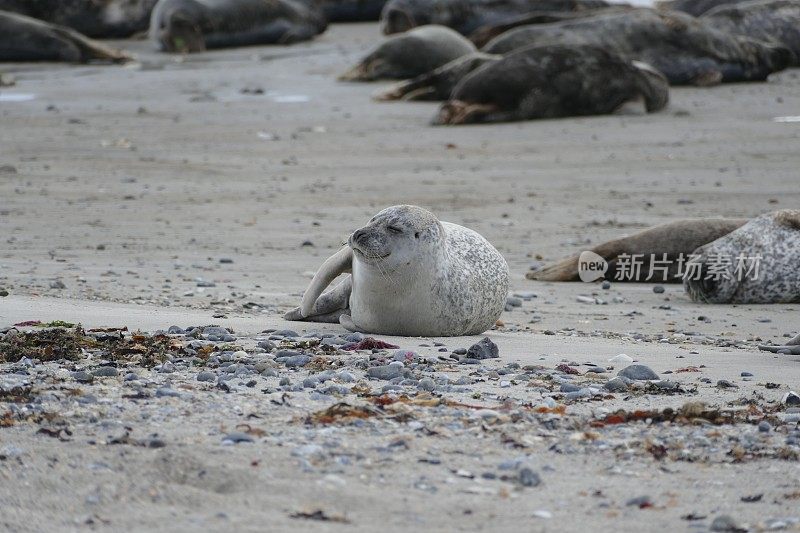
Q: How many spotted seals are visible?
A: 2